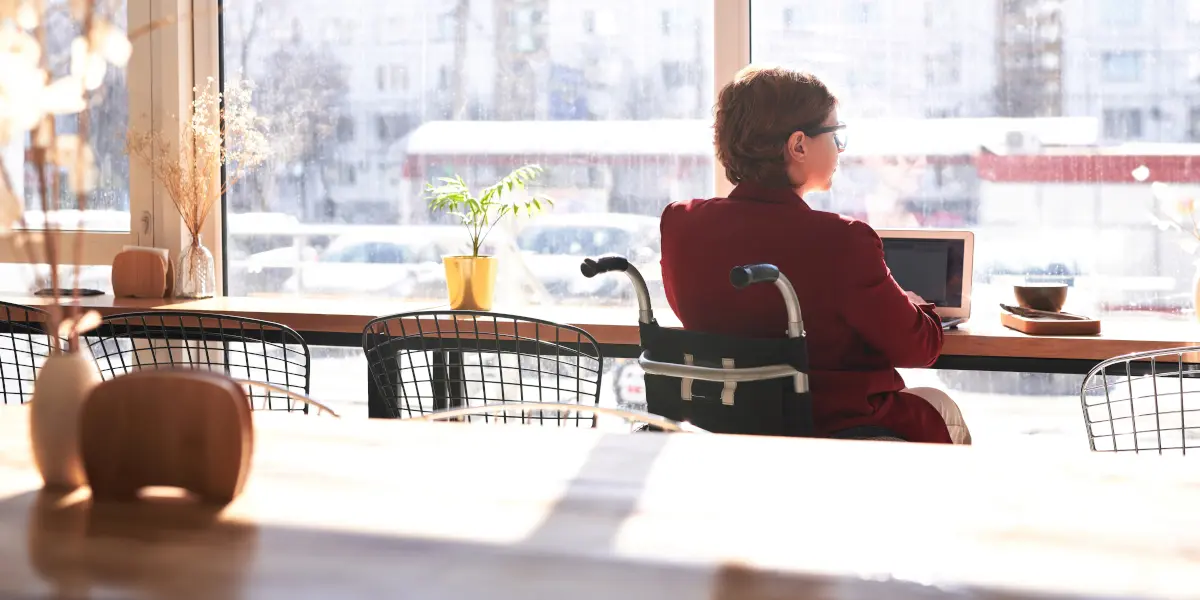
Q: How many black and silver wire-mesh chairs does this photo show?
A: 4